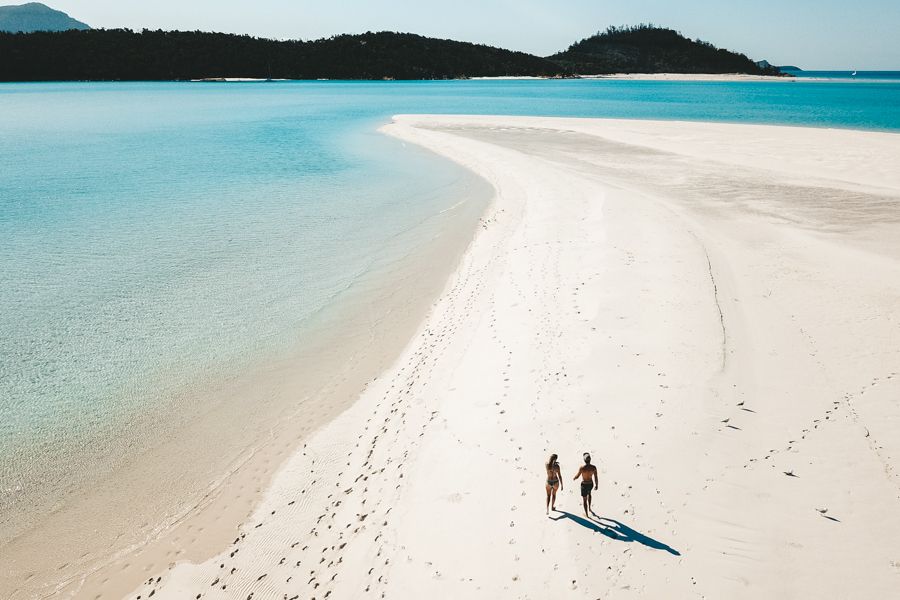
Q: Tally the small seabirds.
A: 4